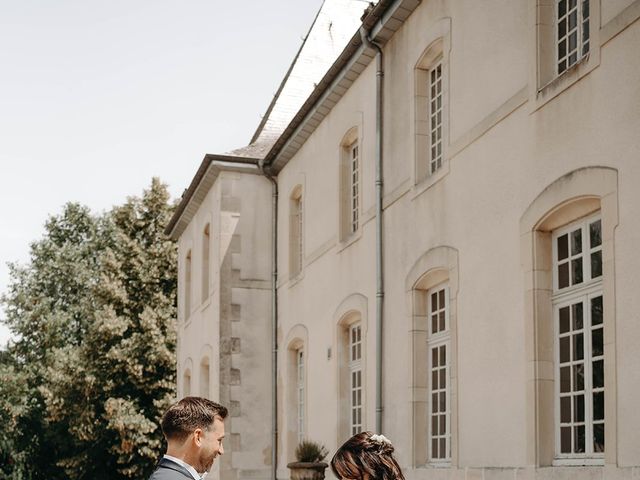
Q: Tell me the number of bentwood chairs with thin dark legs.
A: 0